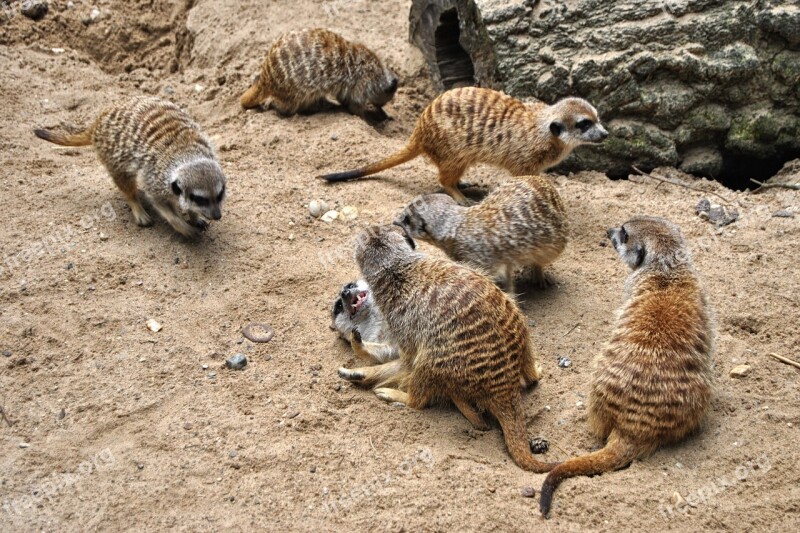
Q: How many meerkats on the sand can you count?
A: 7